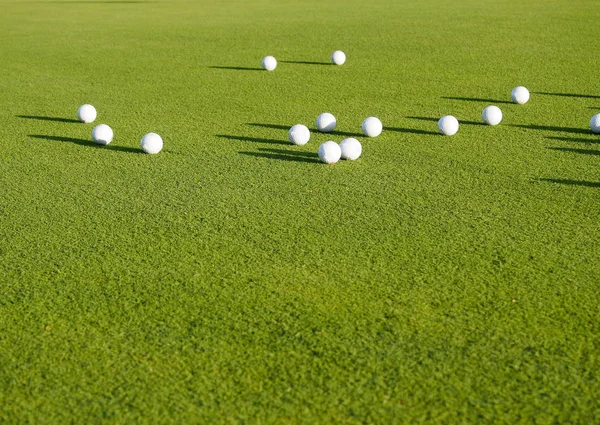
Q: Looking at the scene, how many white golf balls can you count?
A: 14